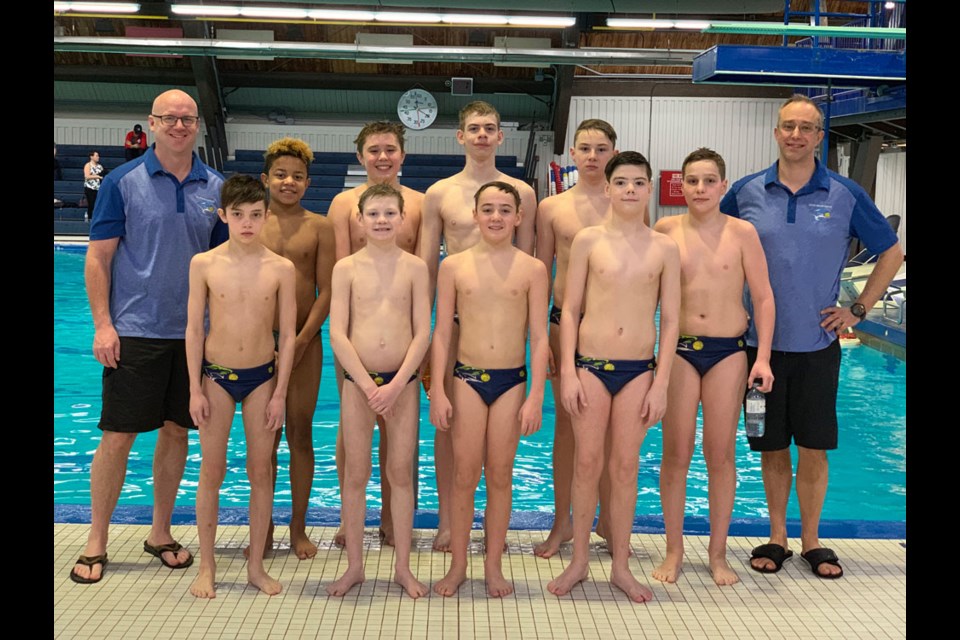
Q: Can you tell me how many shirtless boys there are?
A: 9